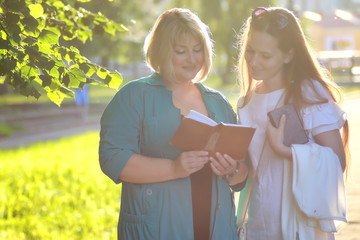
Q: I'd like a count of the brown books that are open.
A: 1